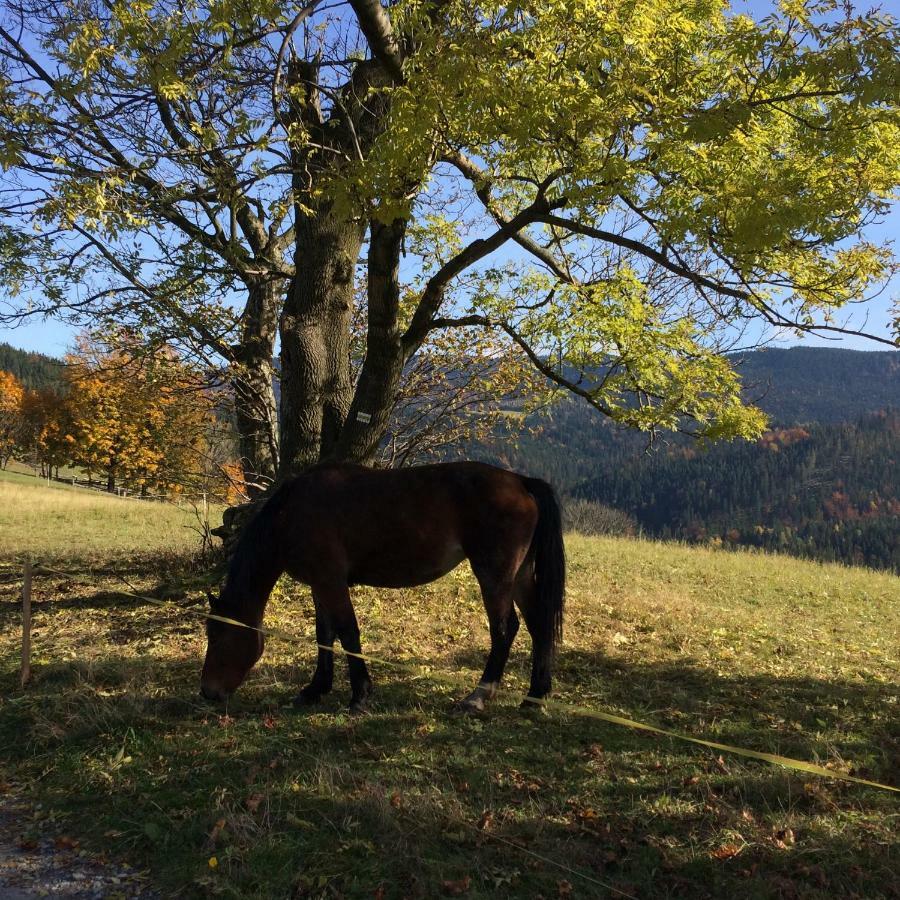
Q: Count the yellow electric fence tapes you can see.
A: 1